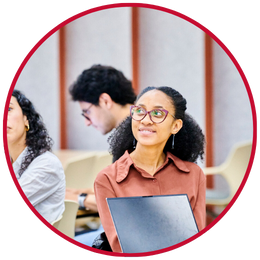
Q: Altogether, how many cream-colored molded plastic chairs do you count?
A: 4